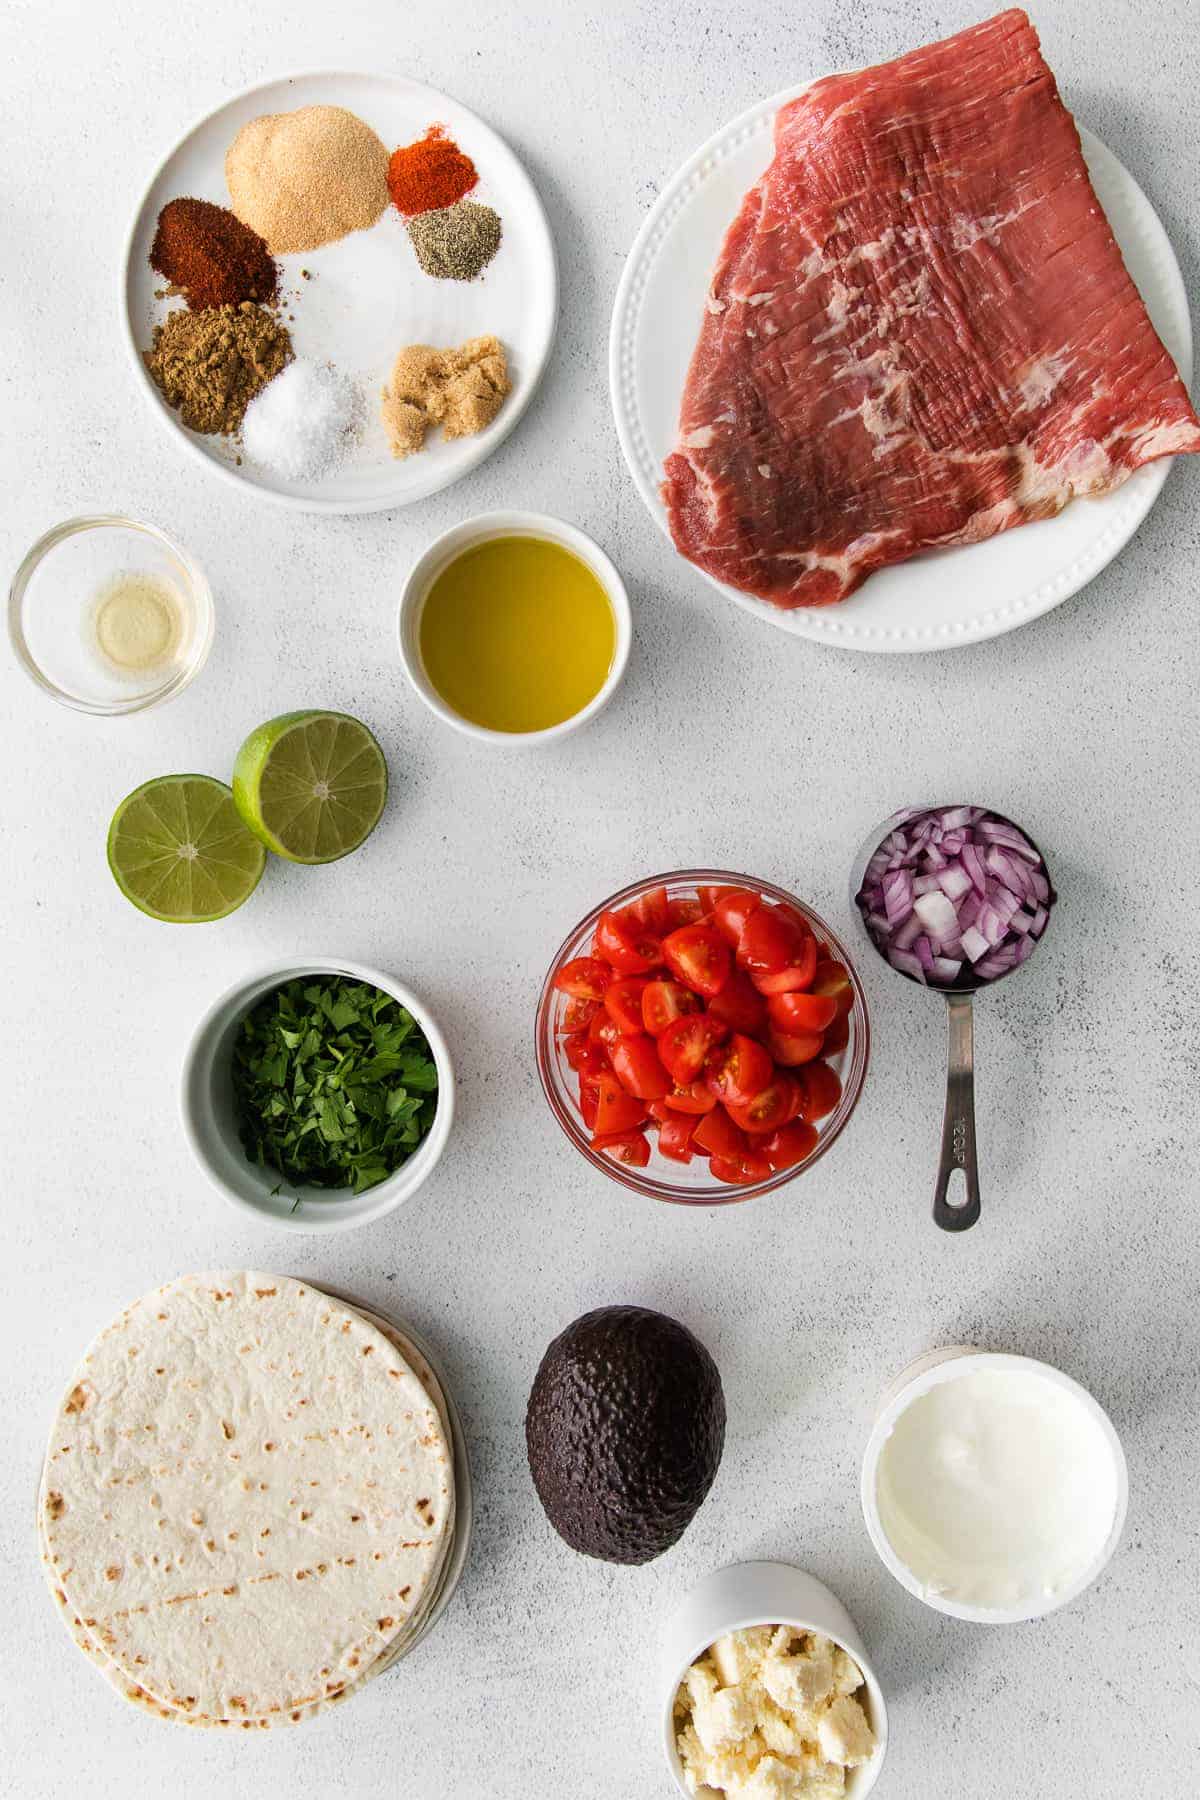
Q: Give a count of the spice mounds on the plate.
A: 7